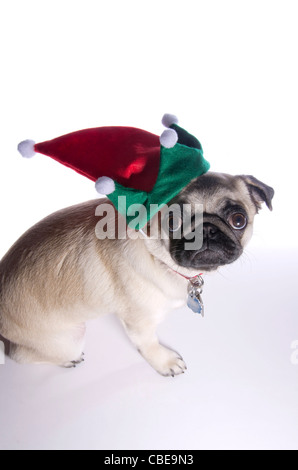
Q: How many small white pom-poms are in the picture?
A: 4